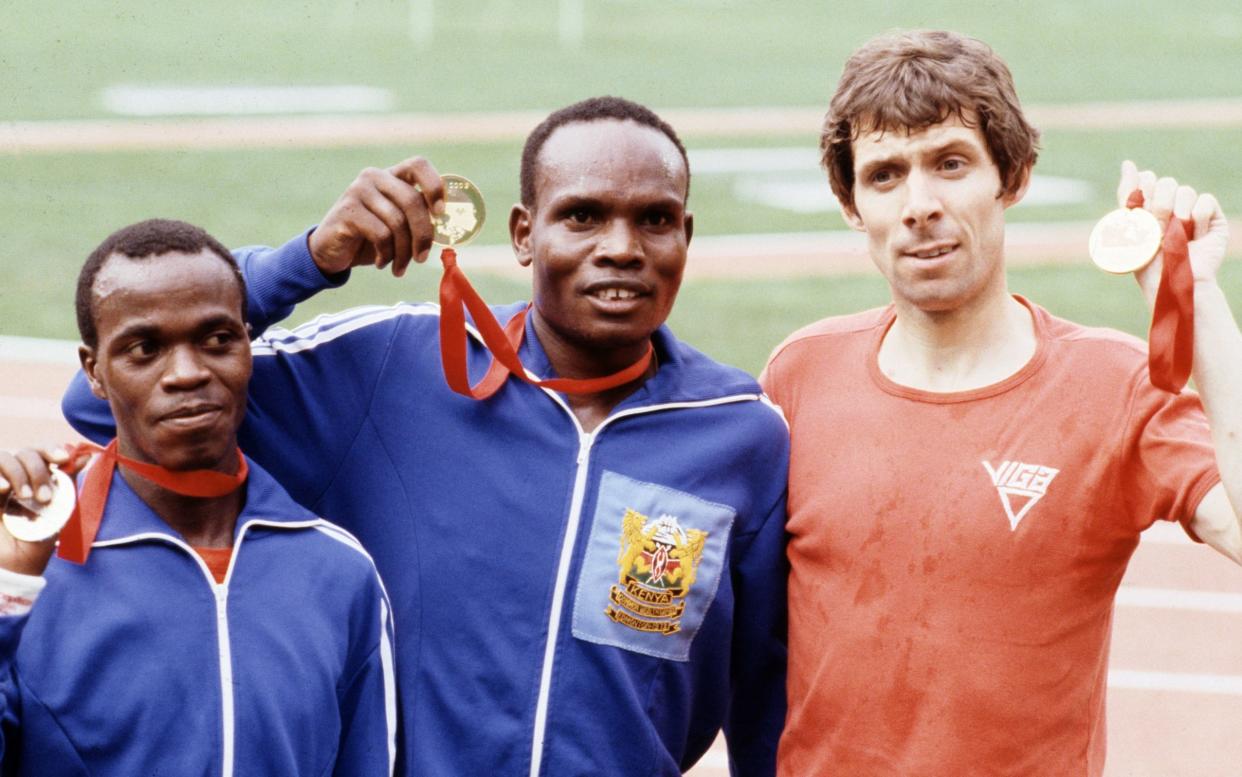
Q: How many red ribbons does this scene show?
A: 3